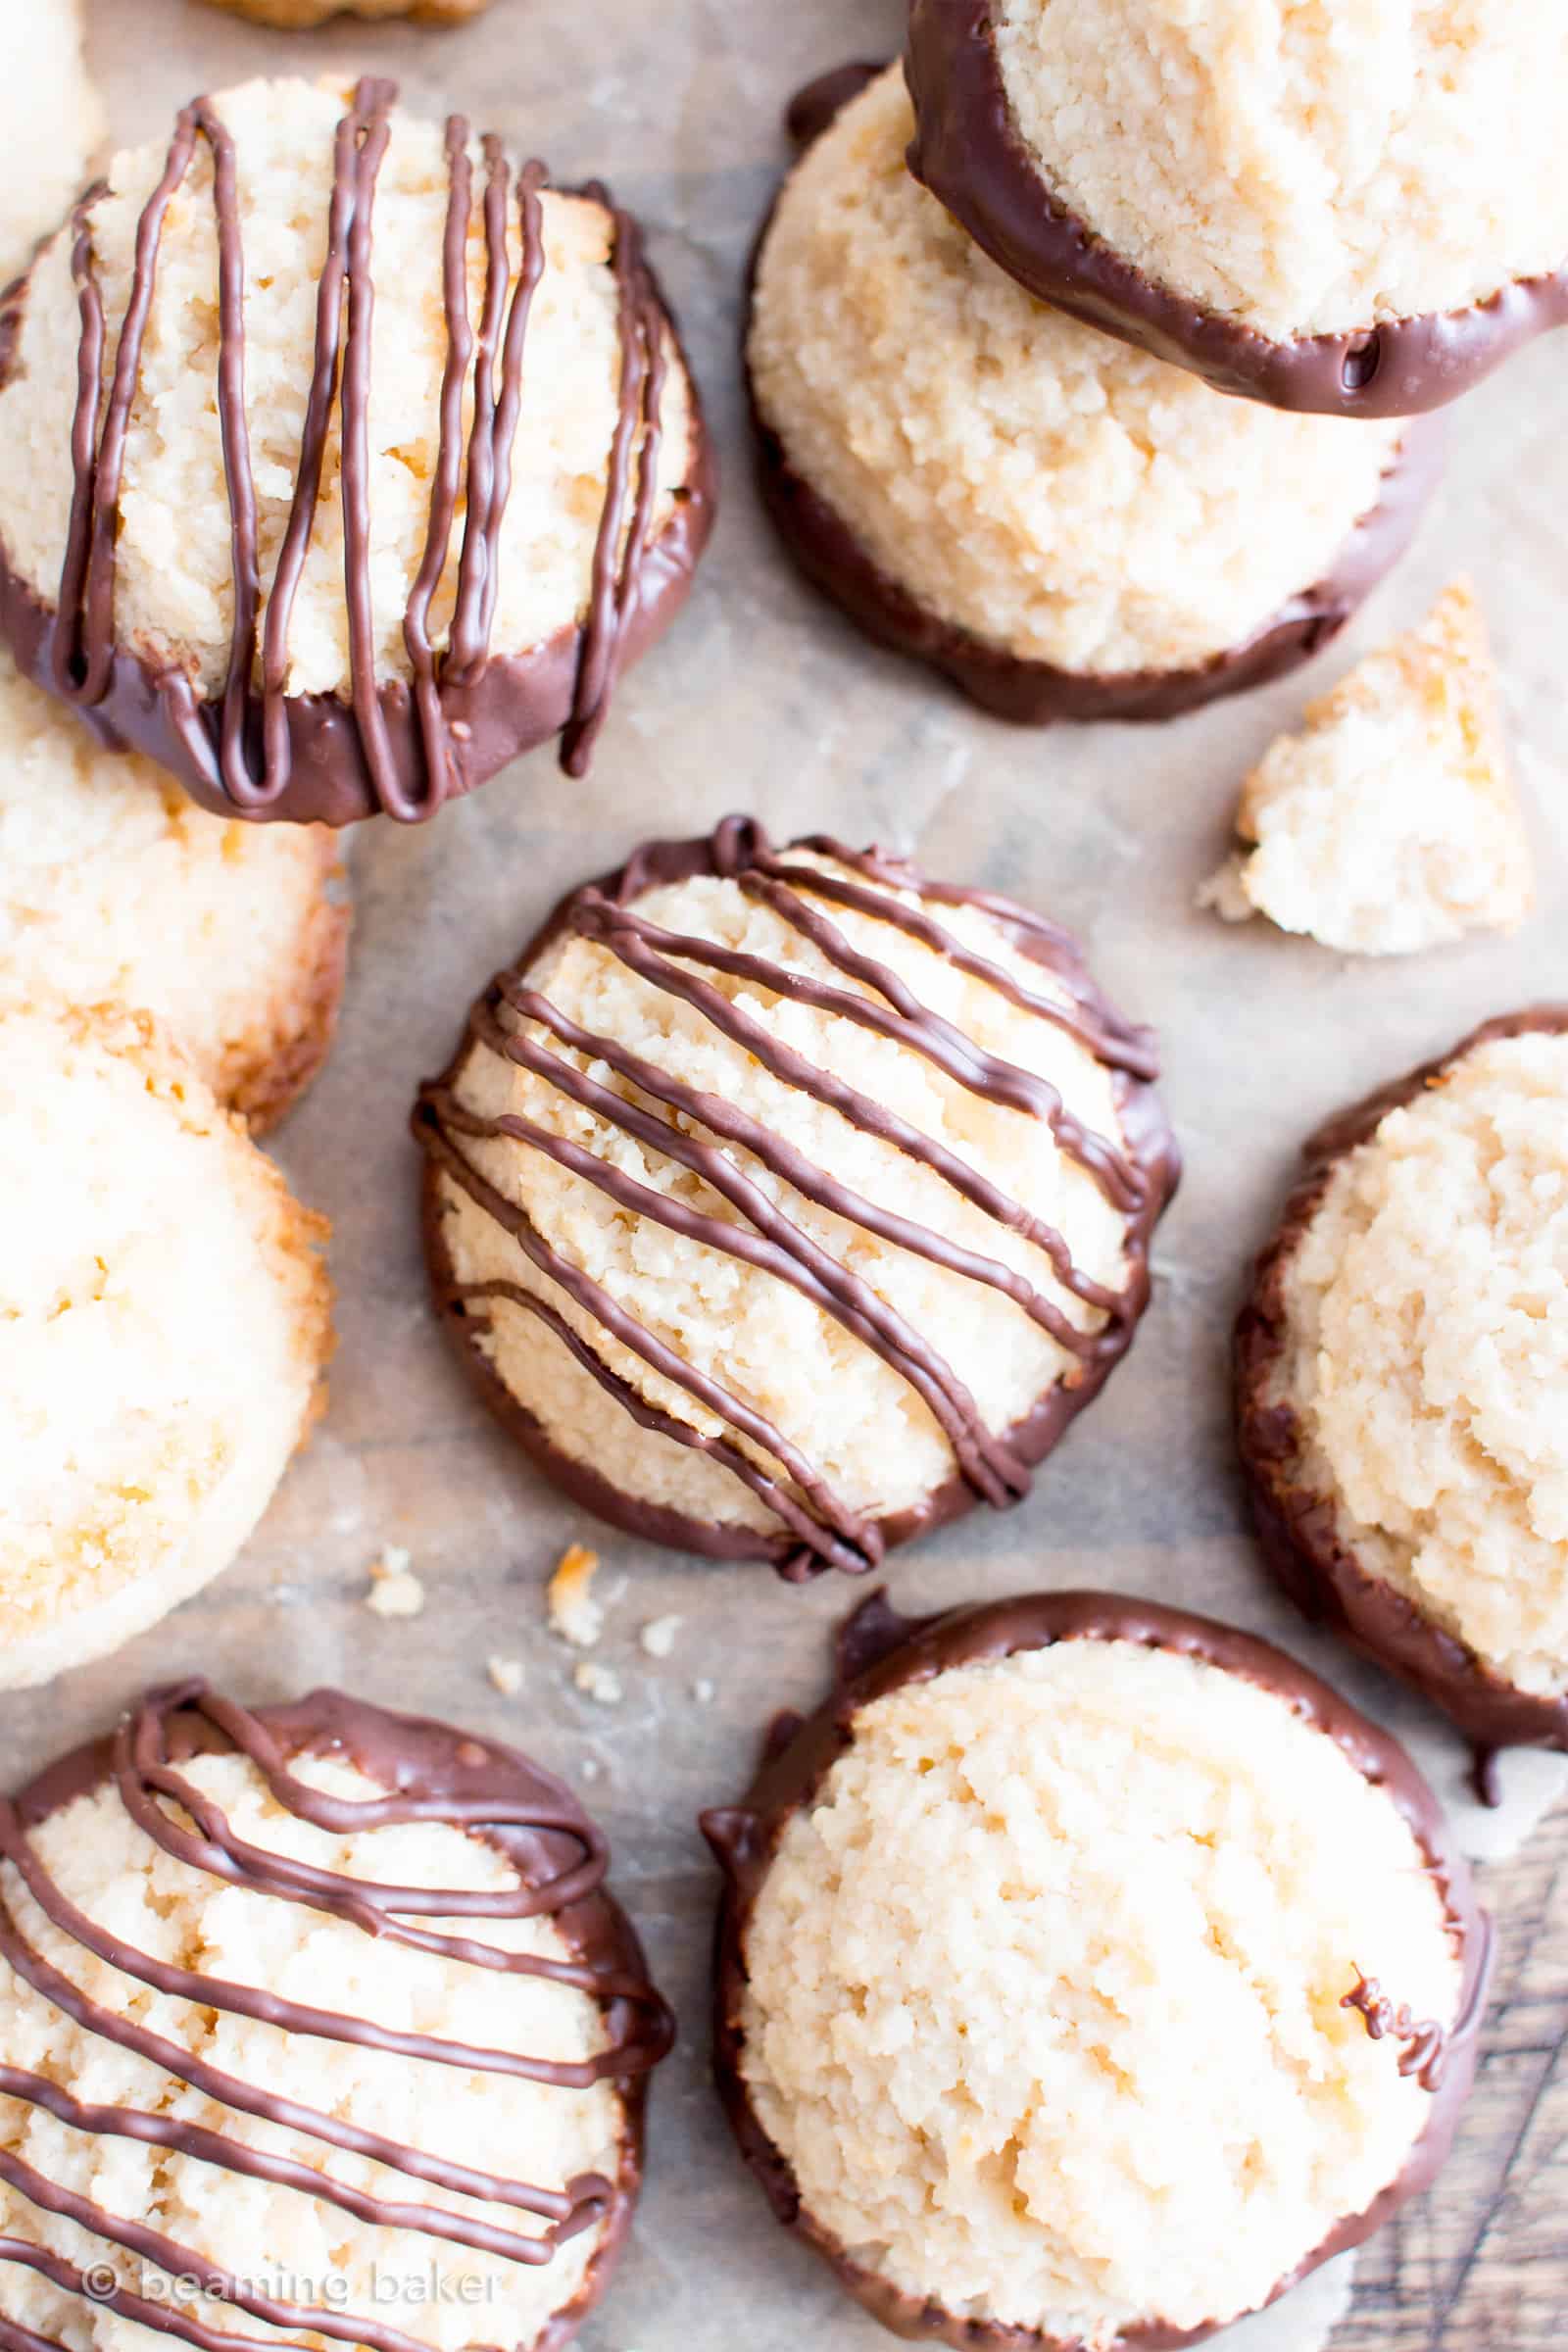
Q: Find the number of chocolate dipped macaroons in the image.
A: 7